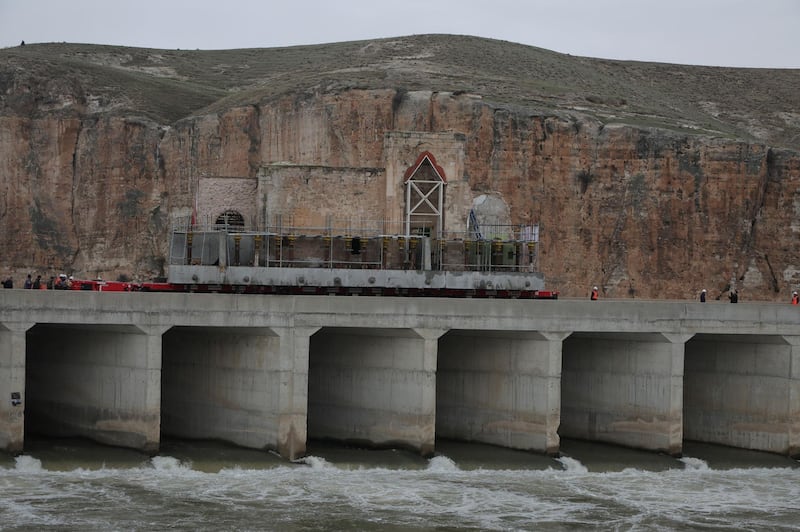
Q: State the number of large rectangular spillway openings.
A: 6